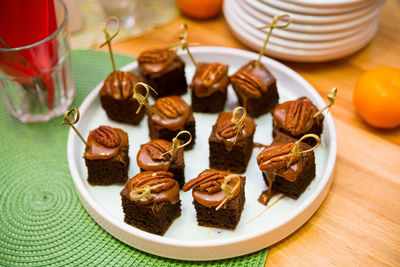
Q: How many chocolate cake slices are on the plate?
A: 12